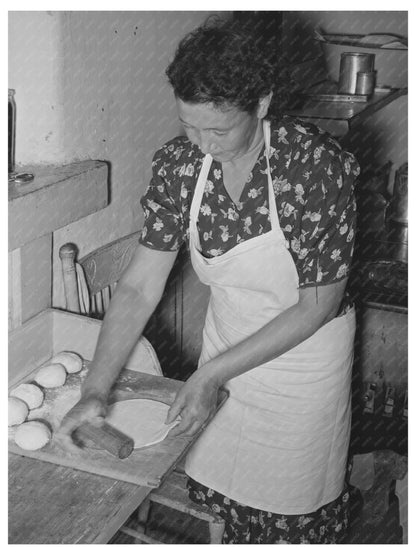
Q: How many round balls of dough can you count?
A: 5